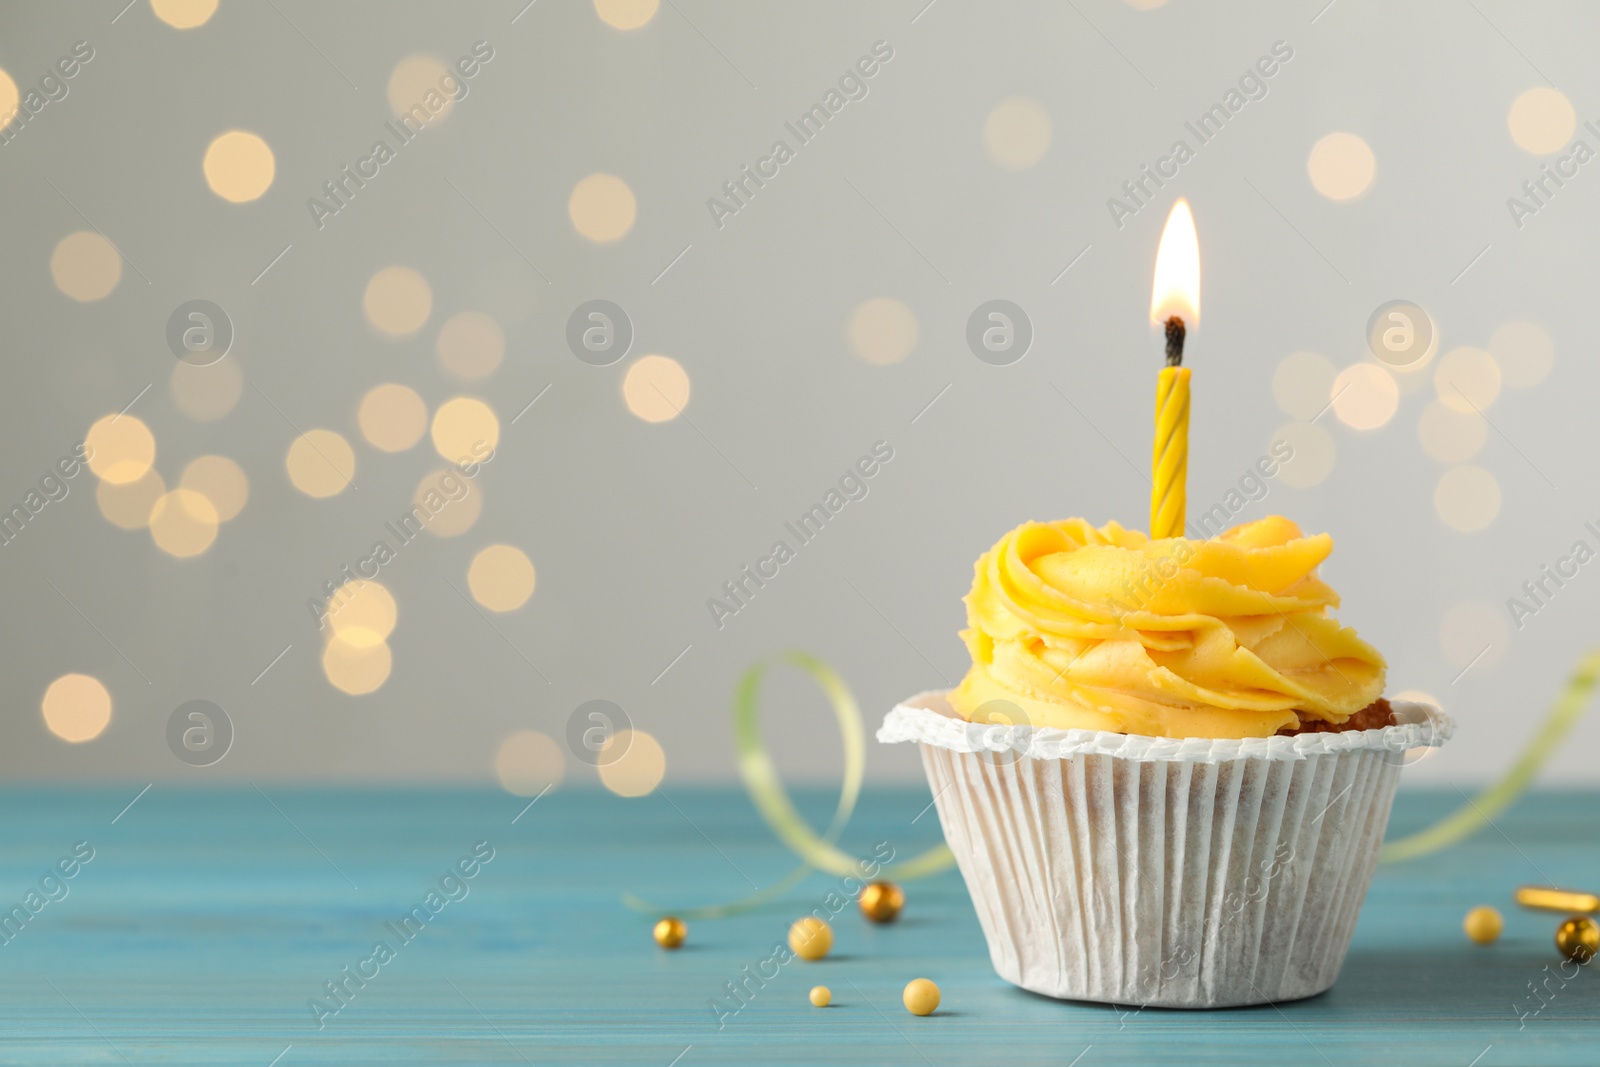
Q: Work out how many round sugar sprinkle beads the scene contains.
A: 7